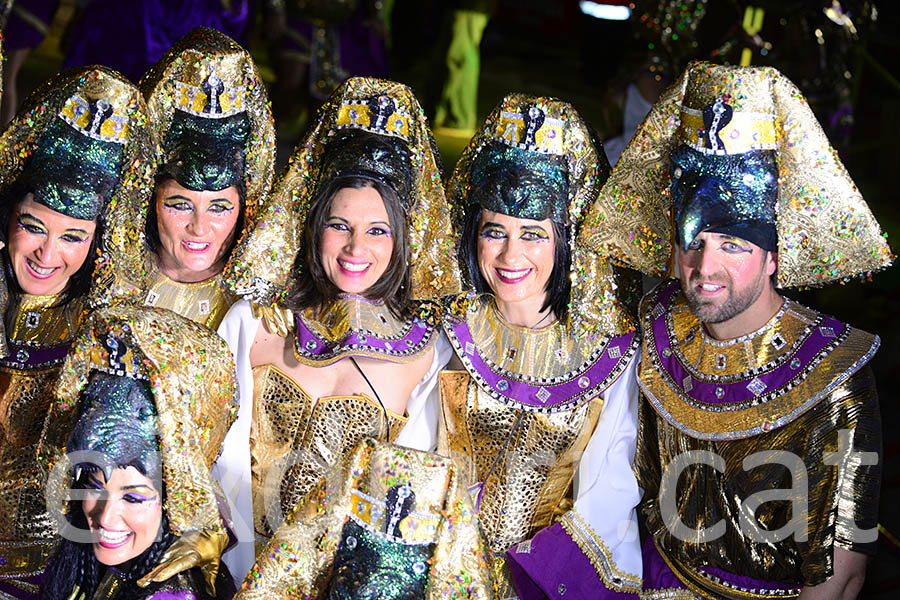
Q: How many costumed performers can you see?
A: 7